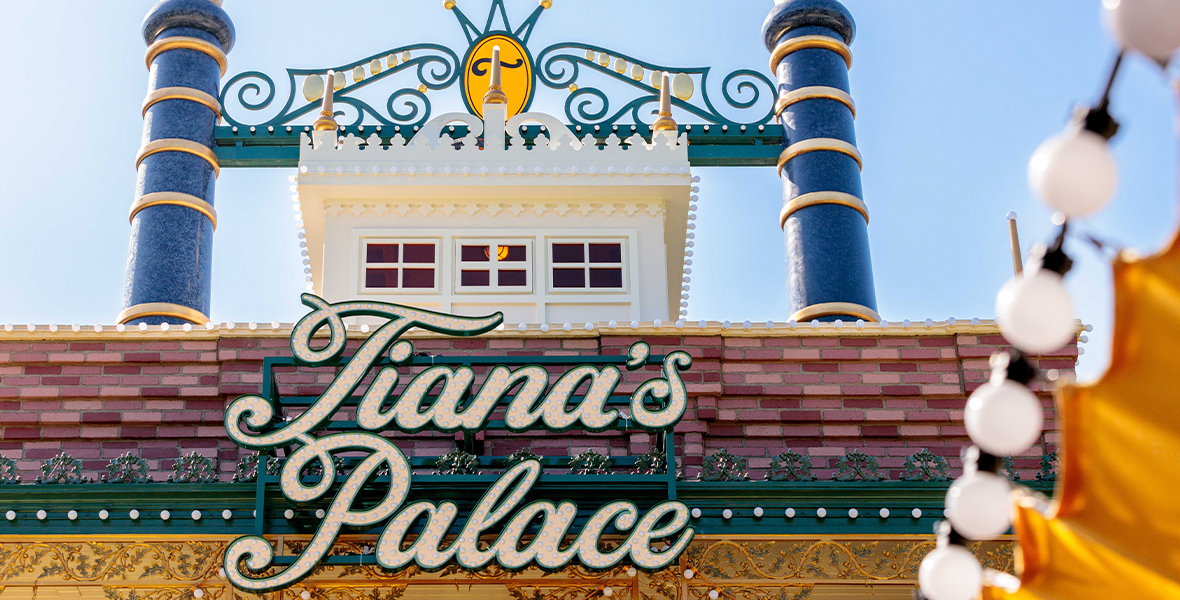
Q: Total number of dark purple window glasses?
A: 12